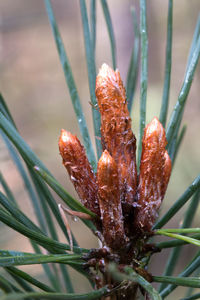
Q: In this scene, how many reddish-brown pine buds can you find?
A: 5